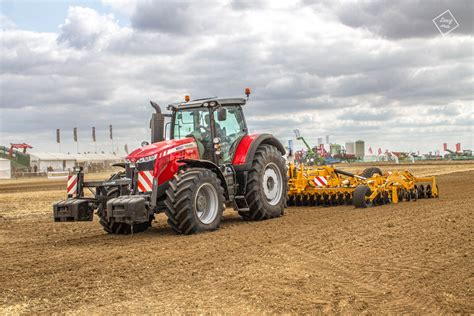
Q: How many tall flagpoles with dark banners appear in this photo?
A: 4